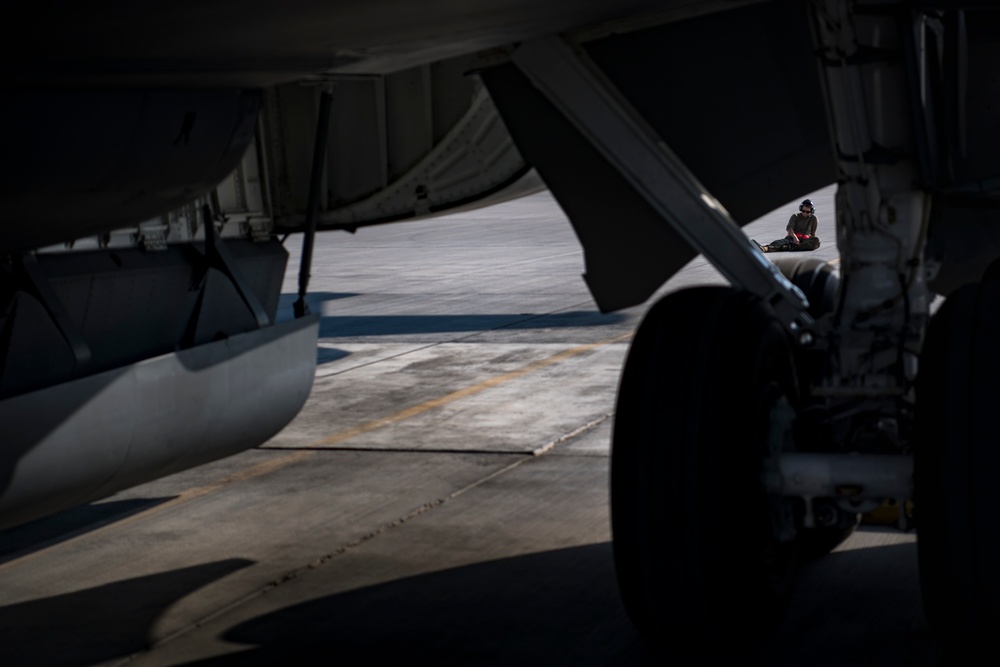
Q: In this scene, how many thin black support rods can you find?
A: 1